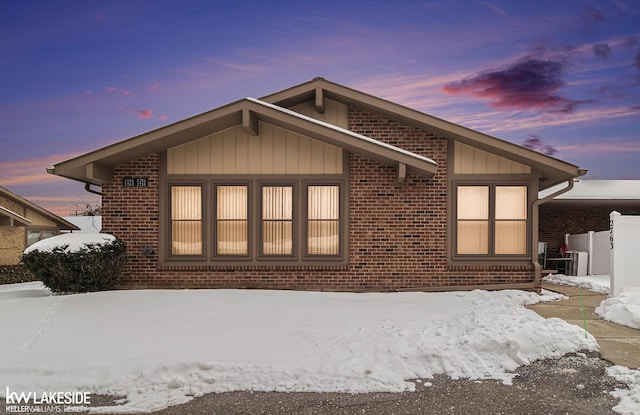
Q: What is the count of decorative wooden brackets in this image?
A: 4